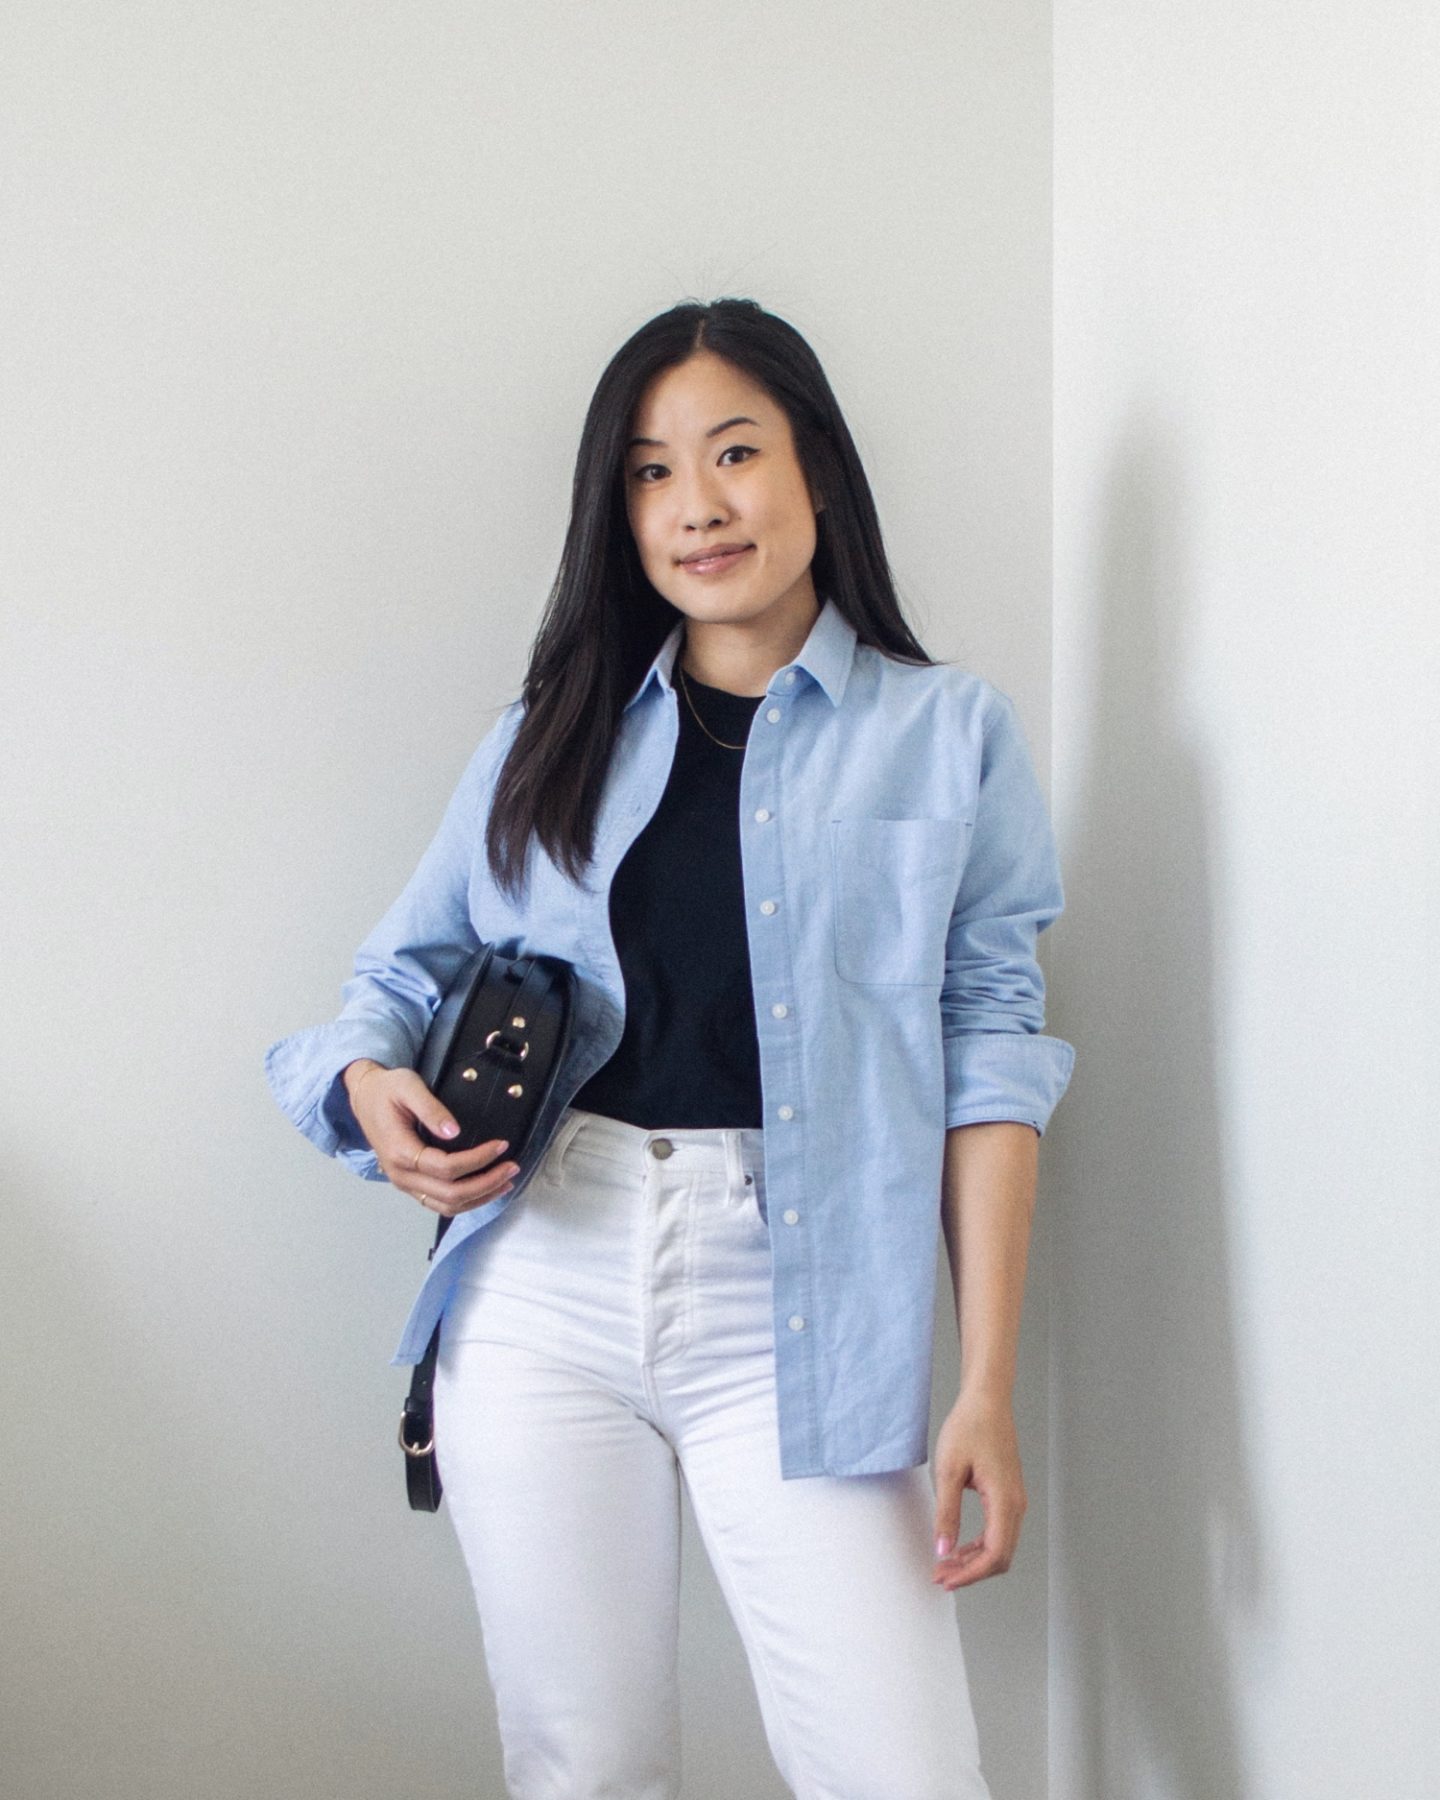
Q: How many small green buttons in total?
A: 0